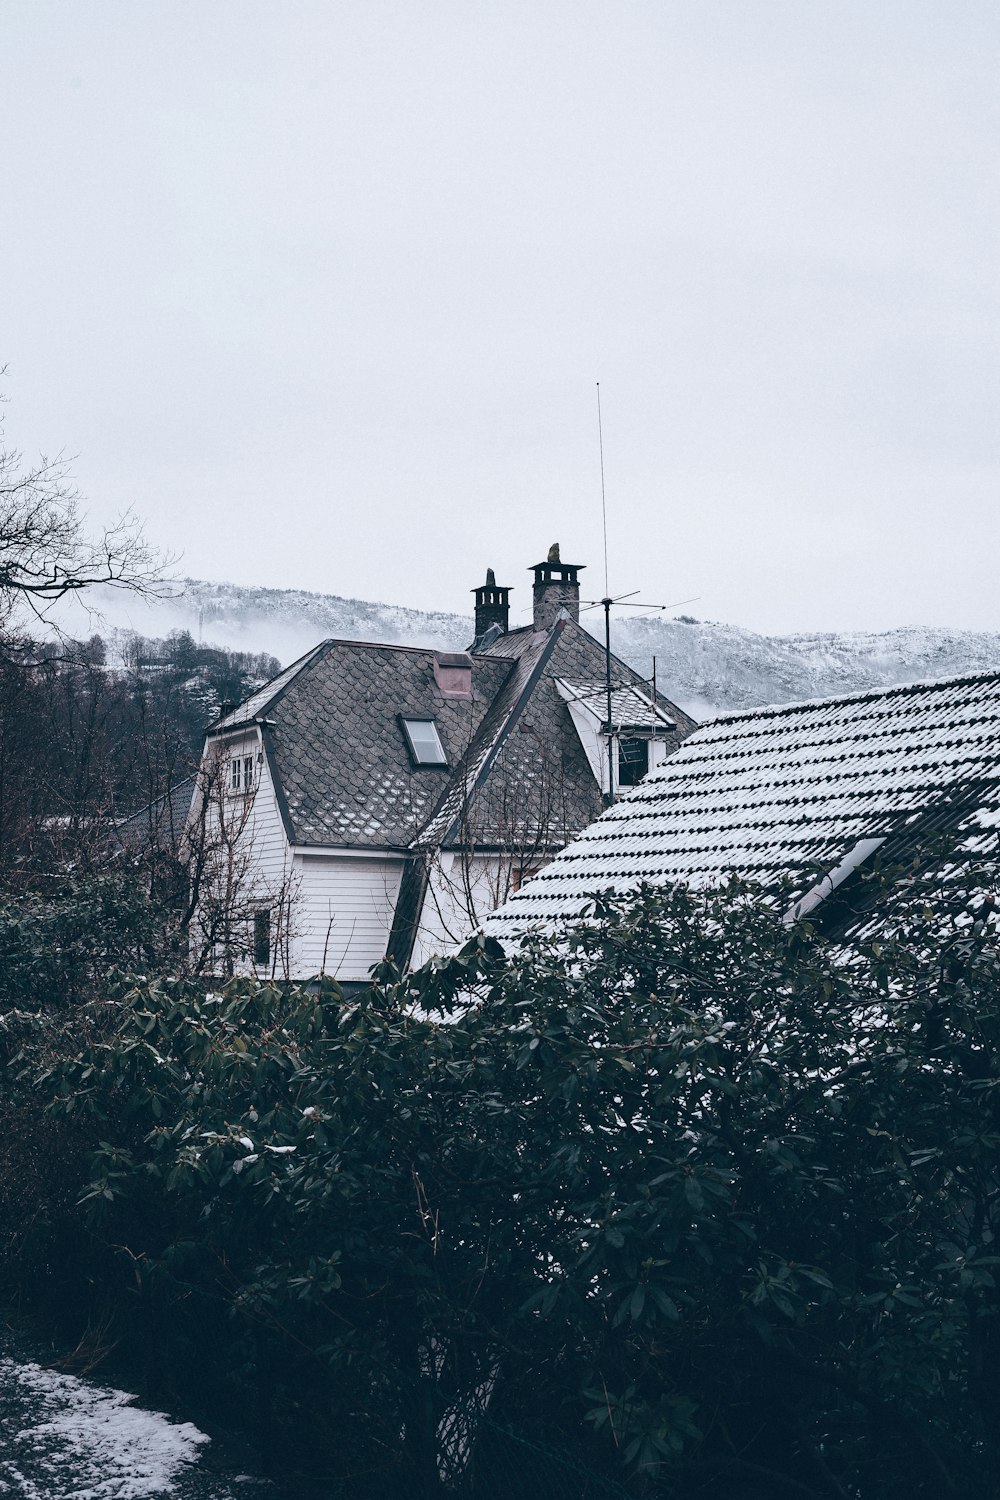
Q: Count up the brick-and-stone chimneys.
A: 2